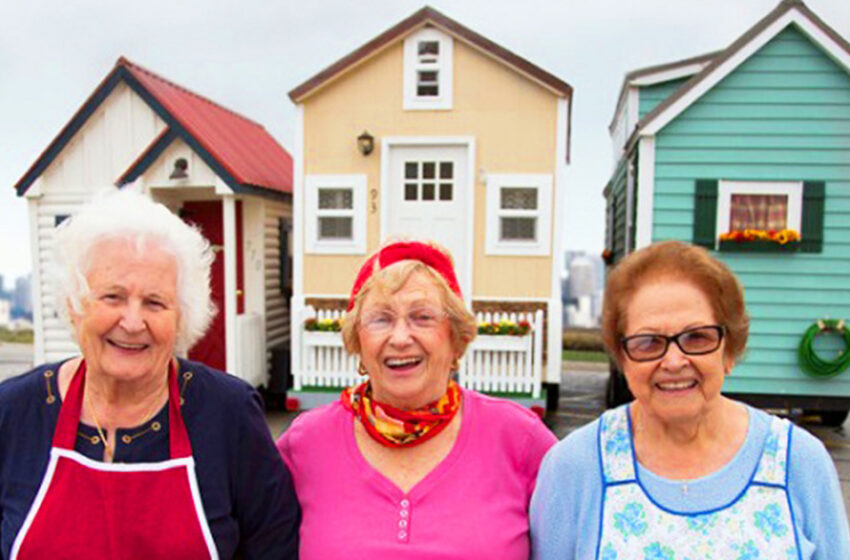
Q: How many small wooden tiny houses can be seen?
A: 3